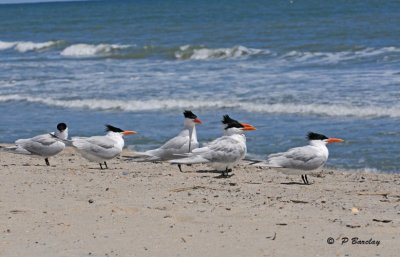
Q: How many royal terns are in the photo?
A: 5